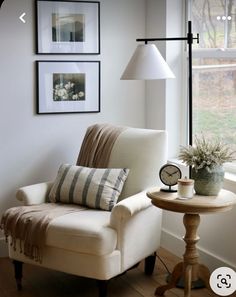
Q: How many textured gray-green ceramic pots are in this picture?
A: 1